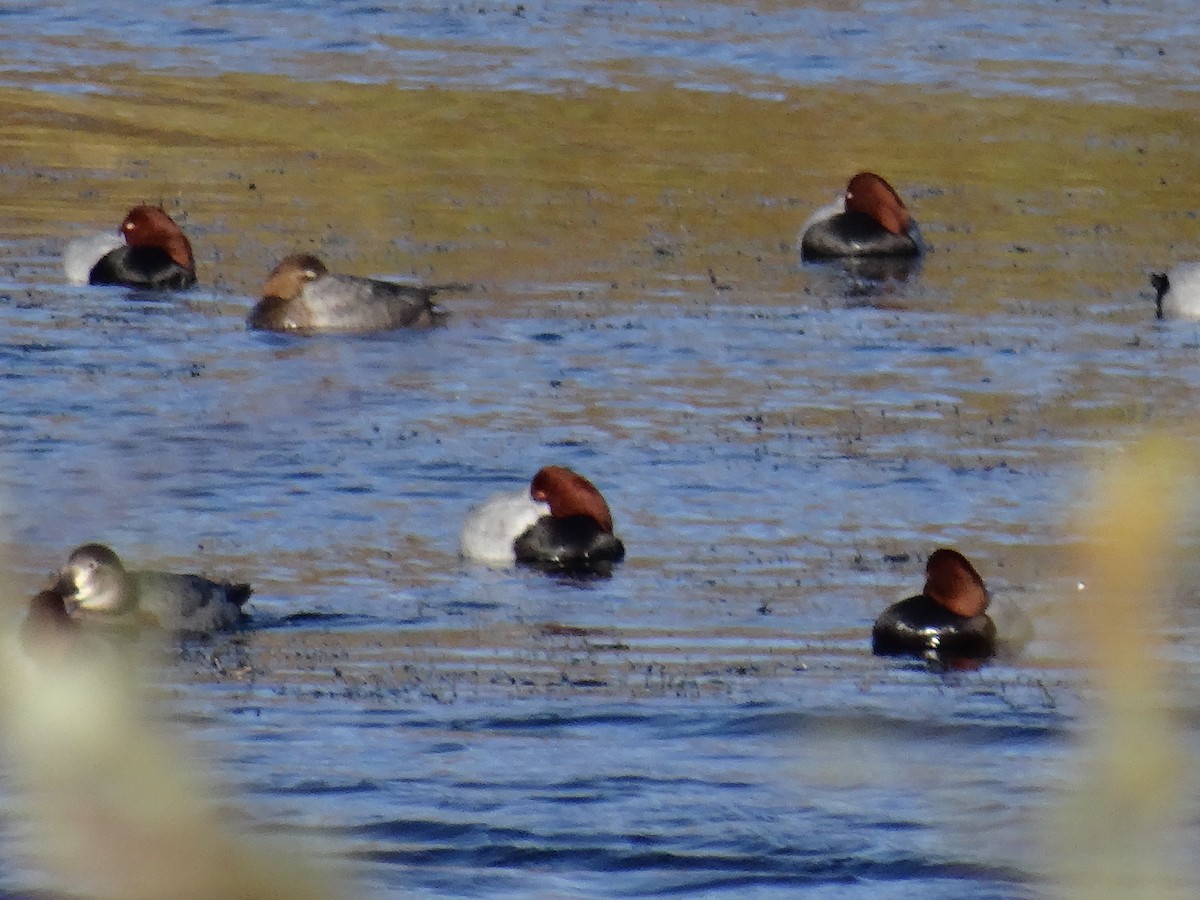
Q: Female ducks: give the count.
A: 2